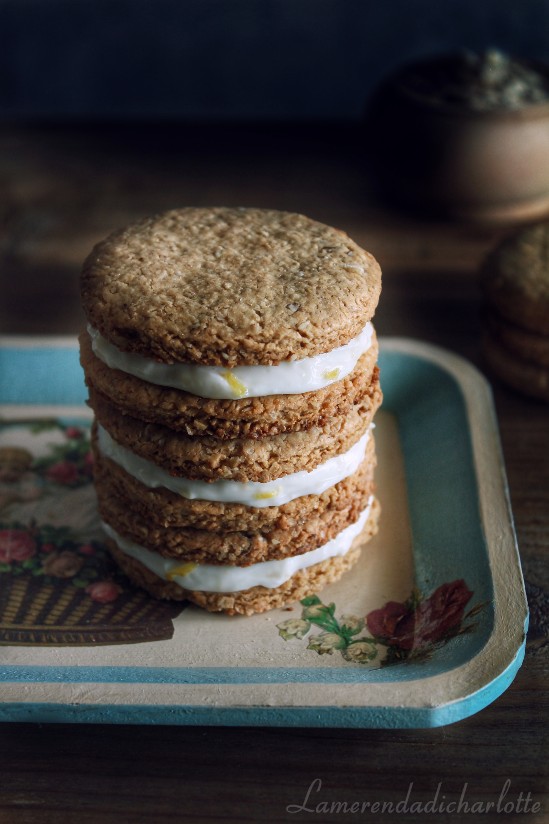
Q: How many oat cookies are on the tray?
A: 6